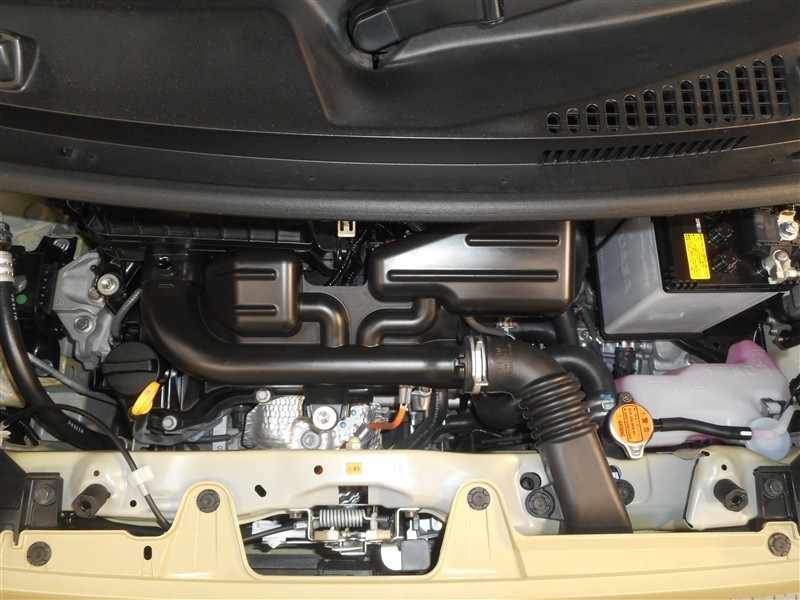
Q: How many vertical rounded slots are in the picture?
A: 13